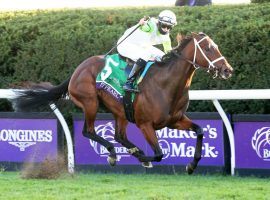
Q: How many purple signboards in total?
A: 3